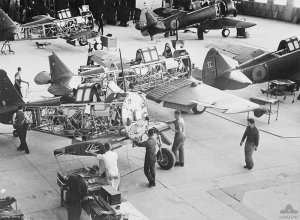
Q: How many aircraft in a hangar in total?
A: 5